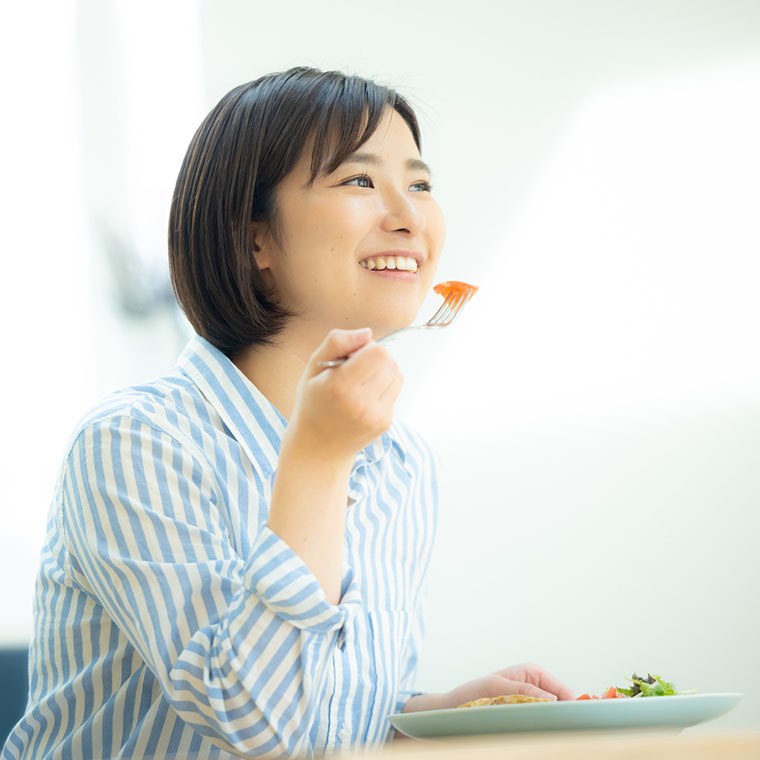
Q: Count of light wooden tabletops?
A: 1